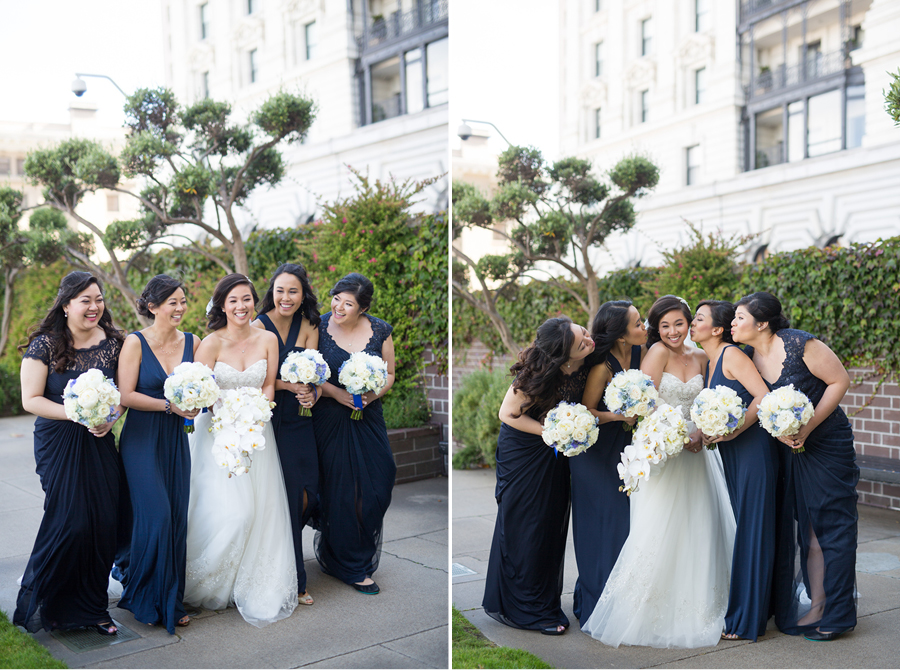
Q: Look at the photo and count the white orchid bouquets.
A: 2